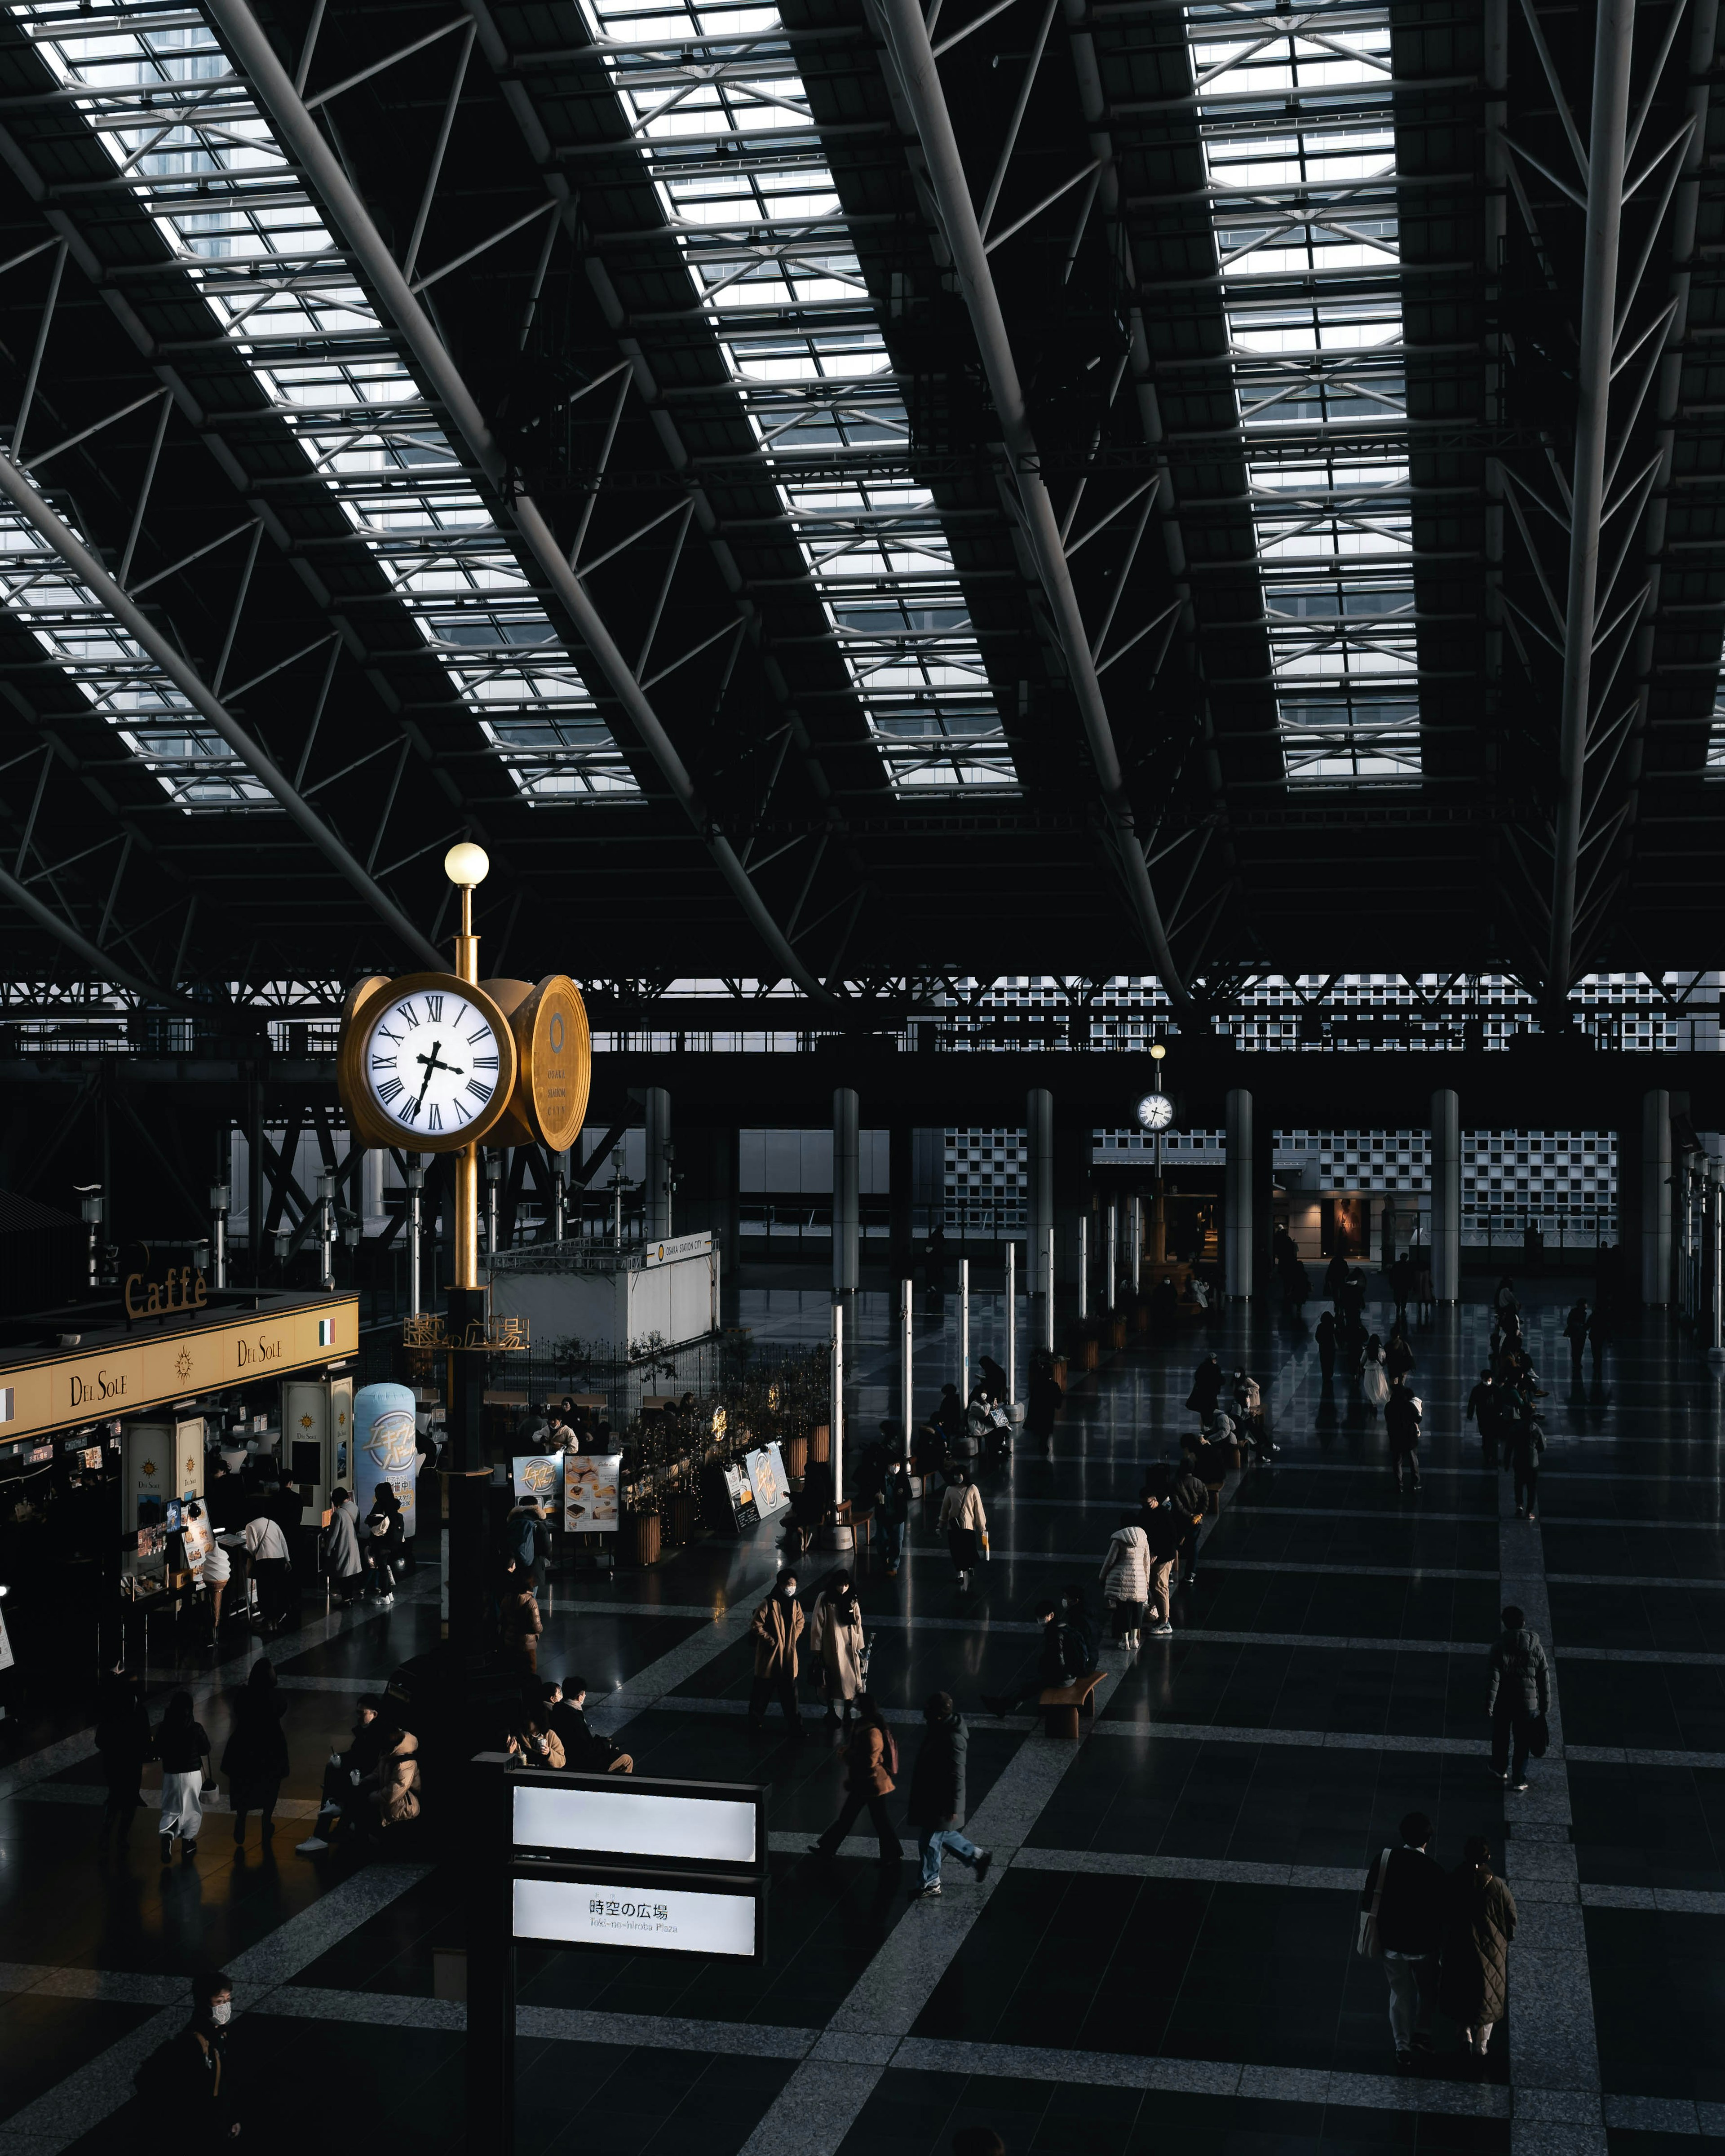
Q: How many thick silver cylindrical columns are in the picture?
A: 6